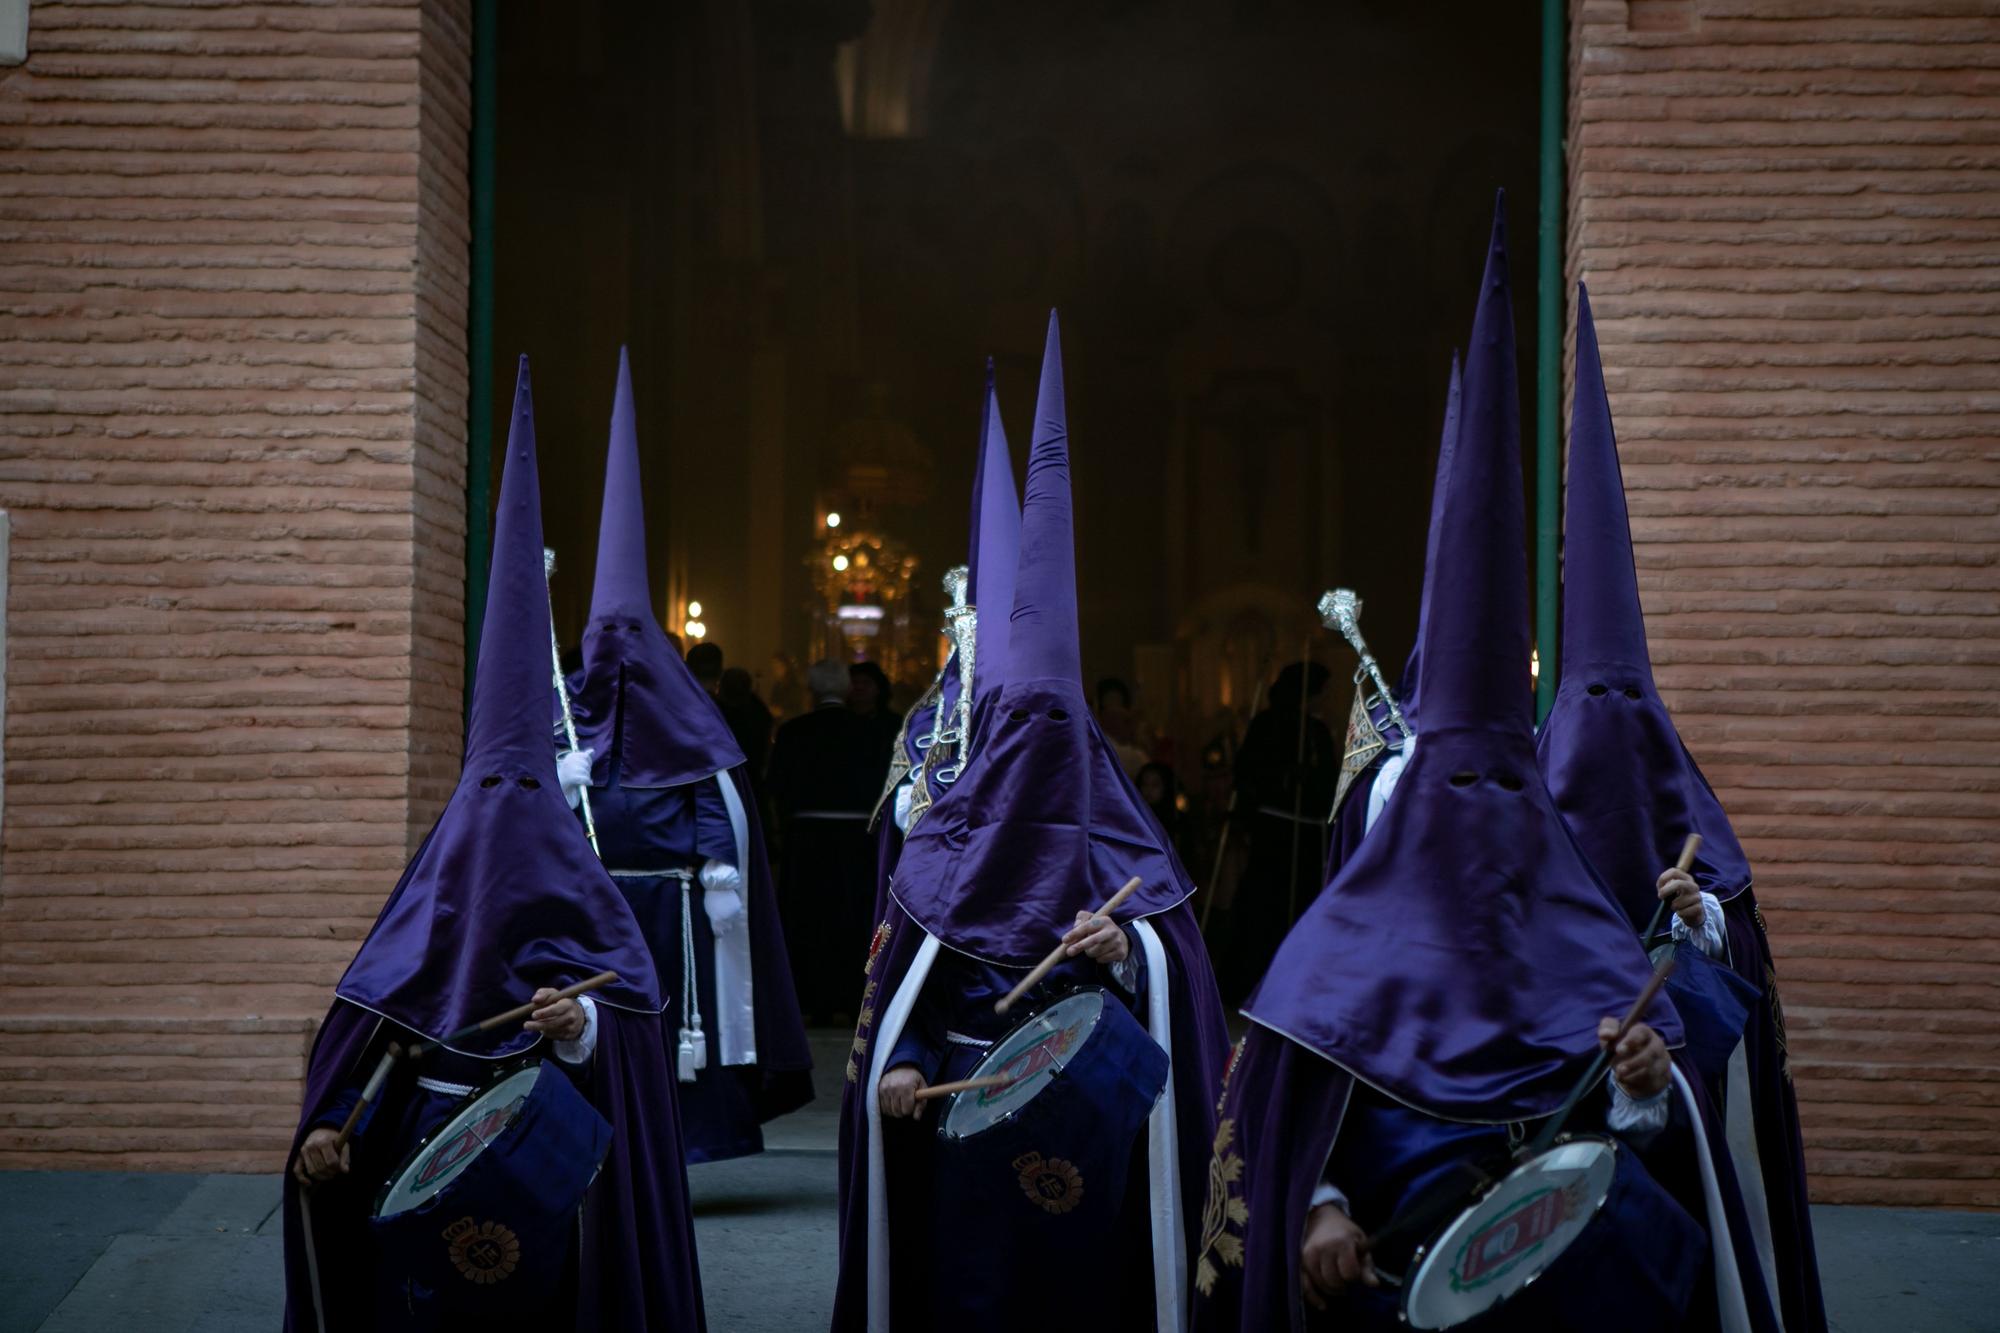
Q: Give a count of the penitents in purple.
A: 7